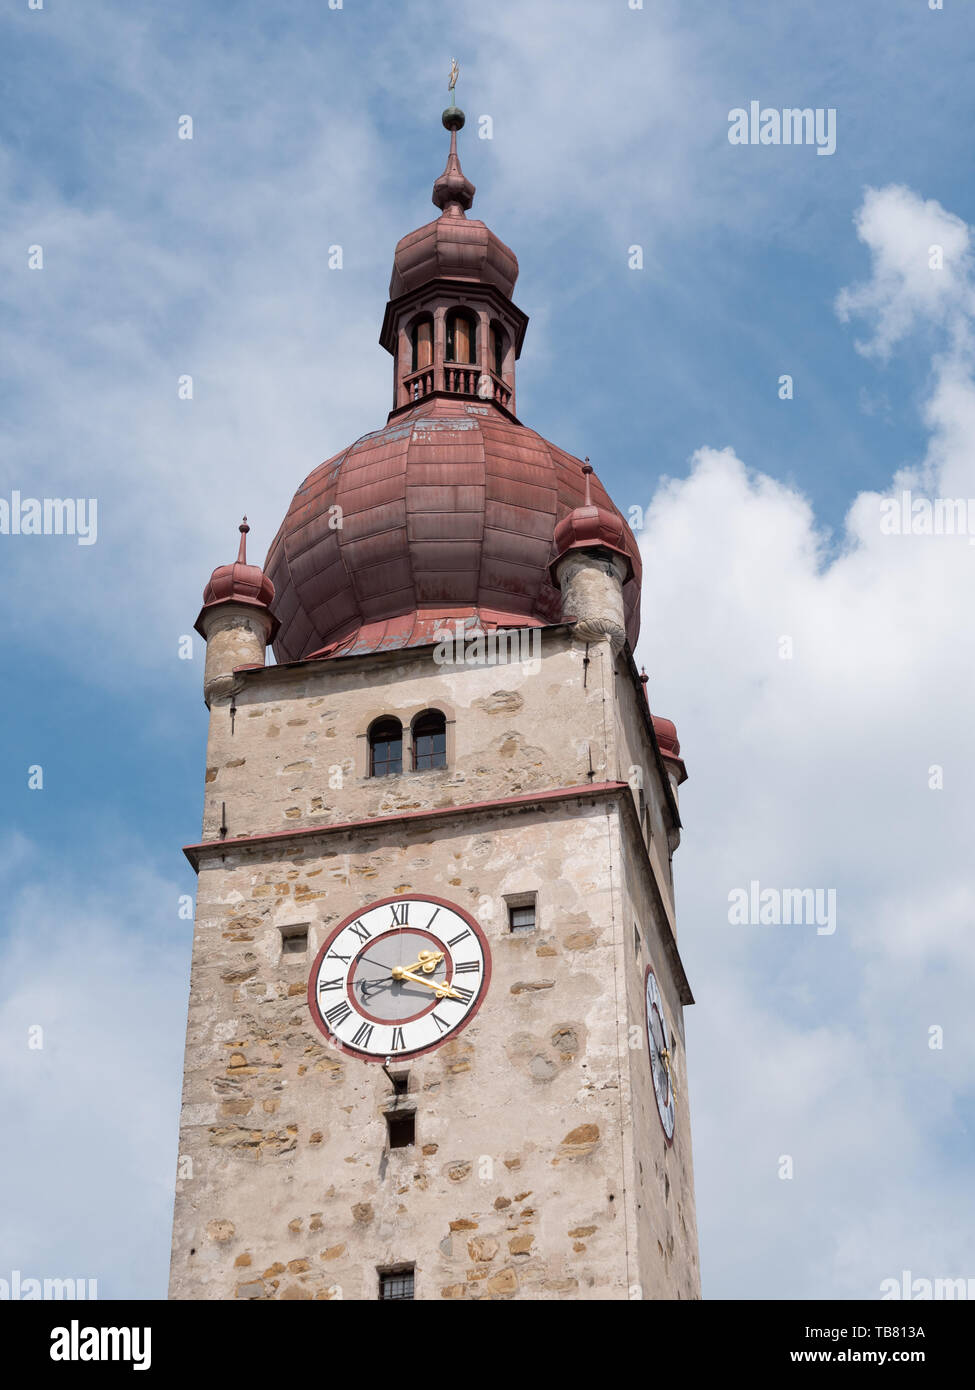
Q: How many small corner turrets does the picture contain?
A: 3